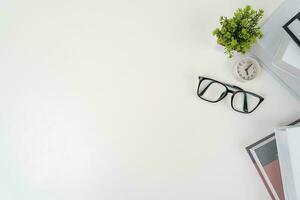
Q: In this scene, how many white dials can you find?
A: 1